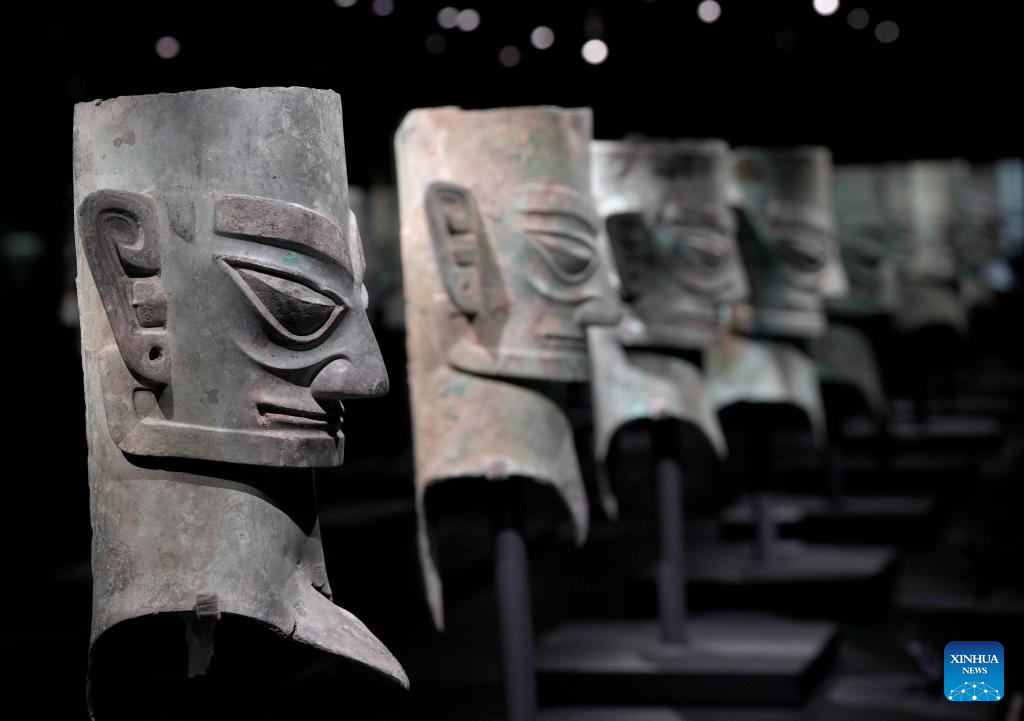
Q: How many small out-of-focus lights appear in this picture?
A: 13